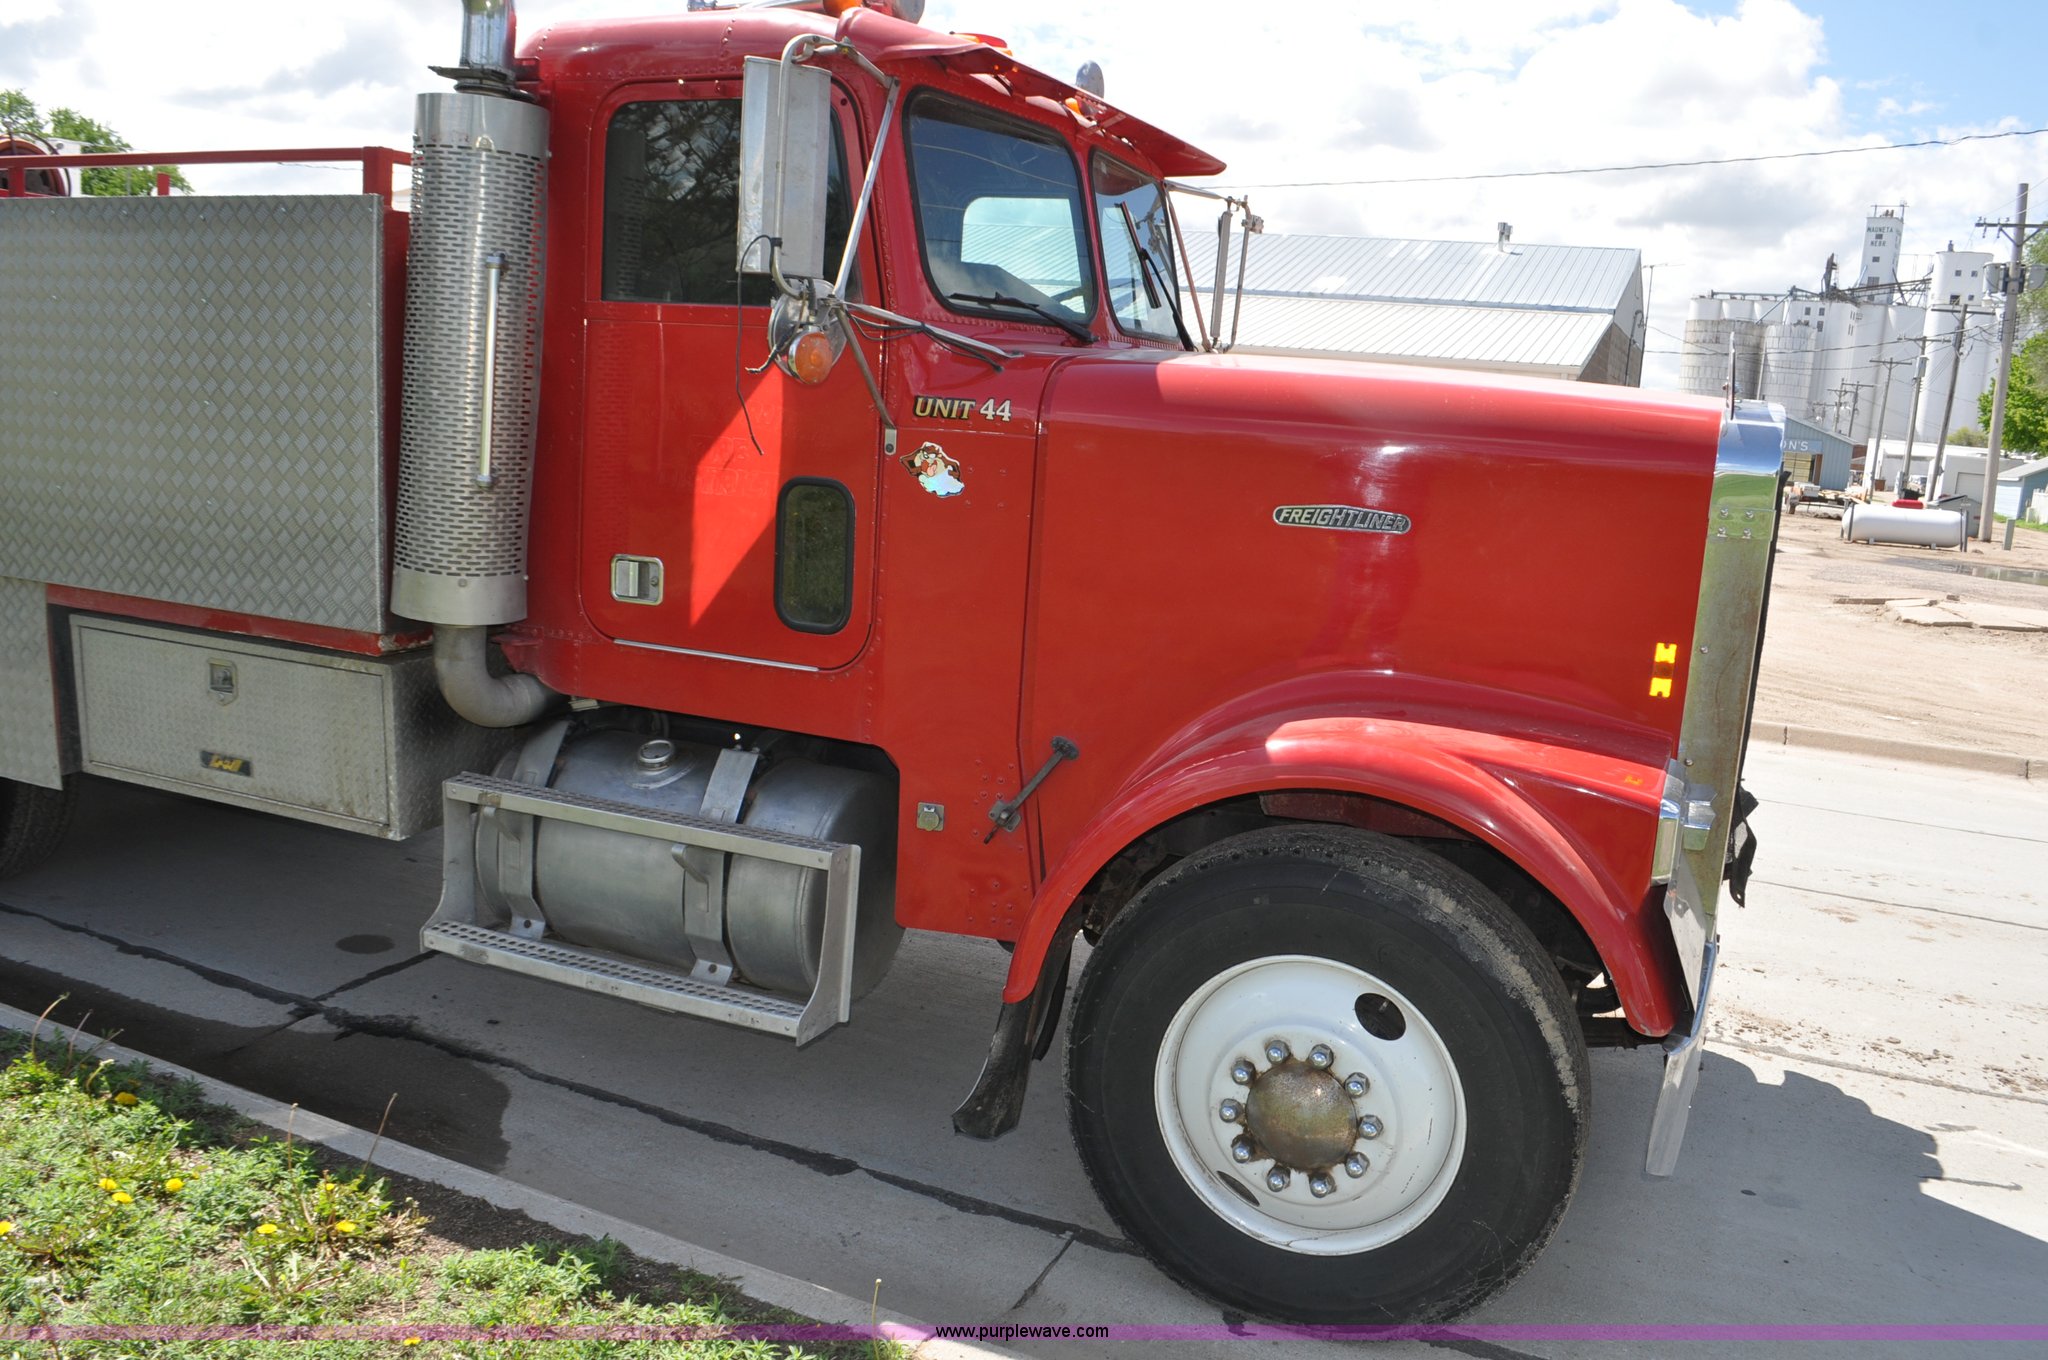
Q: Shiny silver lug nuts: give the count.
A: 10